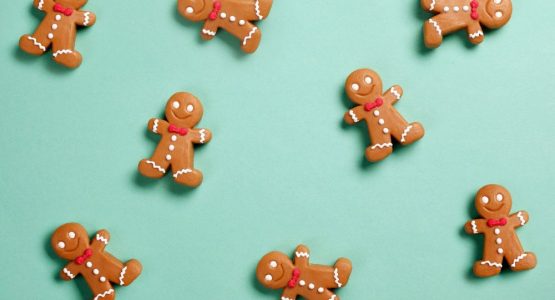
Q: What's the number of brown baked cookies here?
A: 8